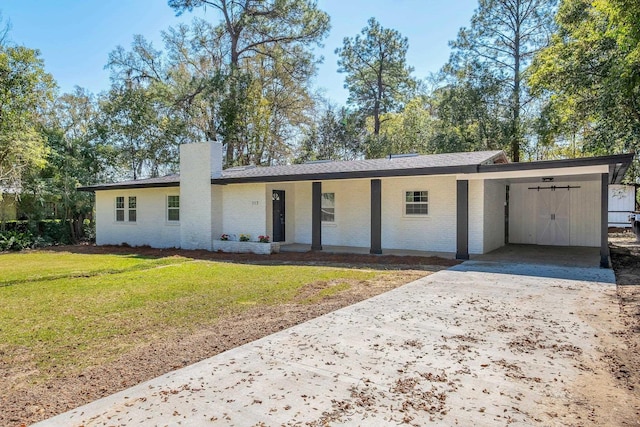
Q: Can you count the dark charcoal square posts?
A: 4